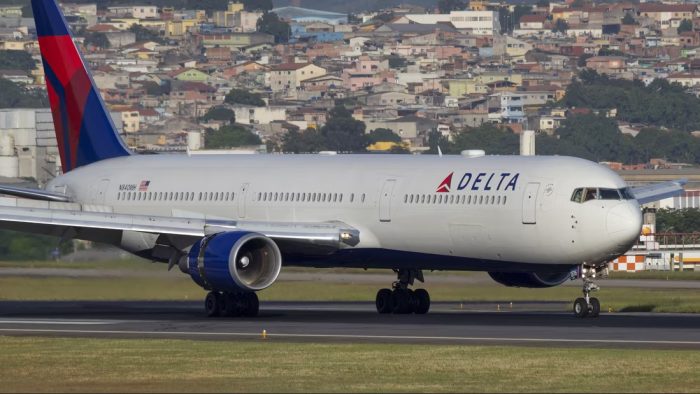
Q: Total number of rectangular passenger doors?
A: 4